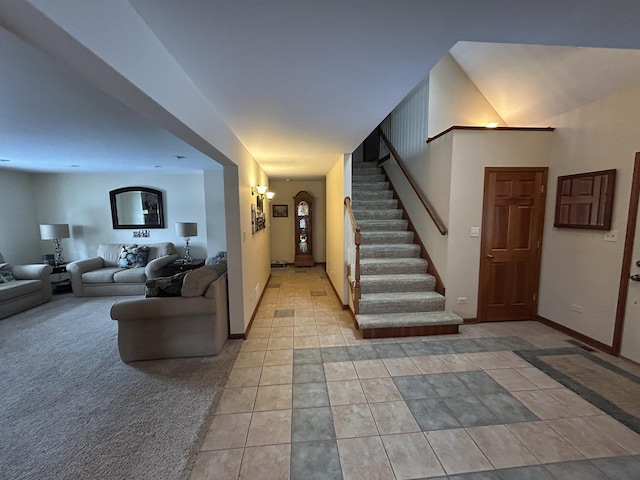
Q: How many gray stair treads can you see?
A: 14